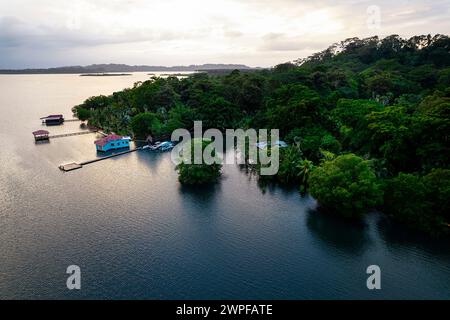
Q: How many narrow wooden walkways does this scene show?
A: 3